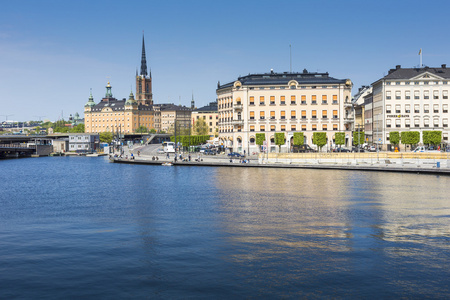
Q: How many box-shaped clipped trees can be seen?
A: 9